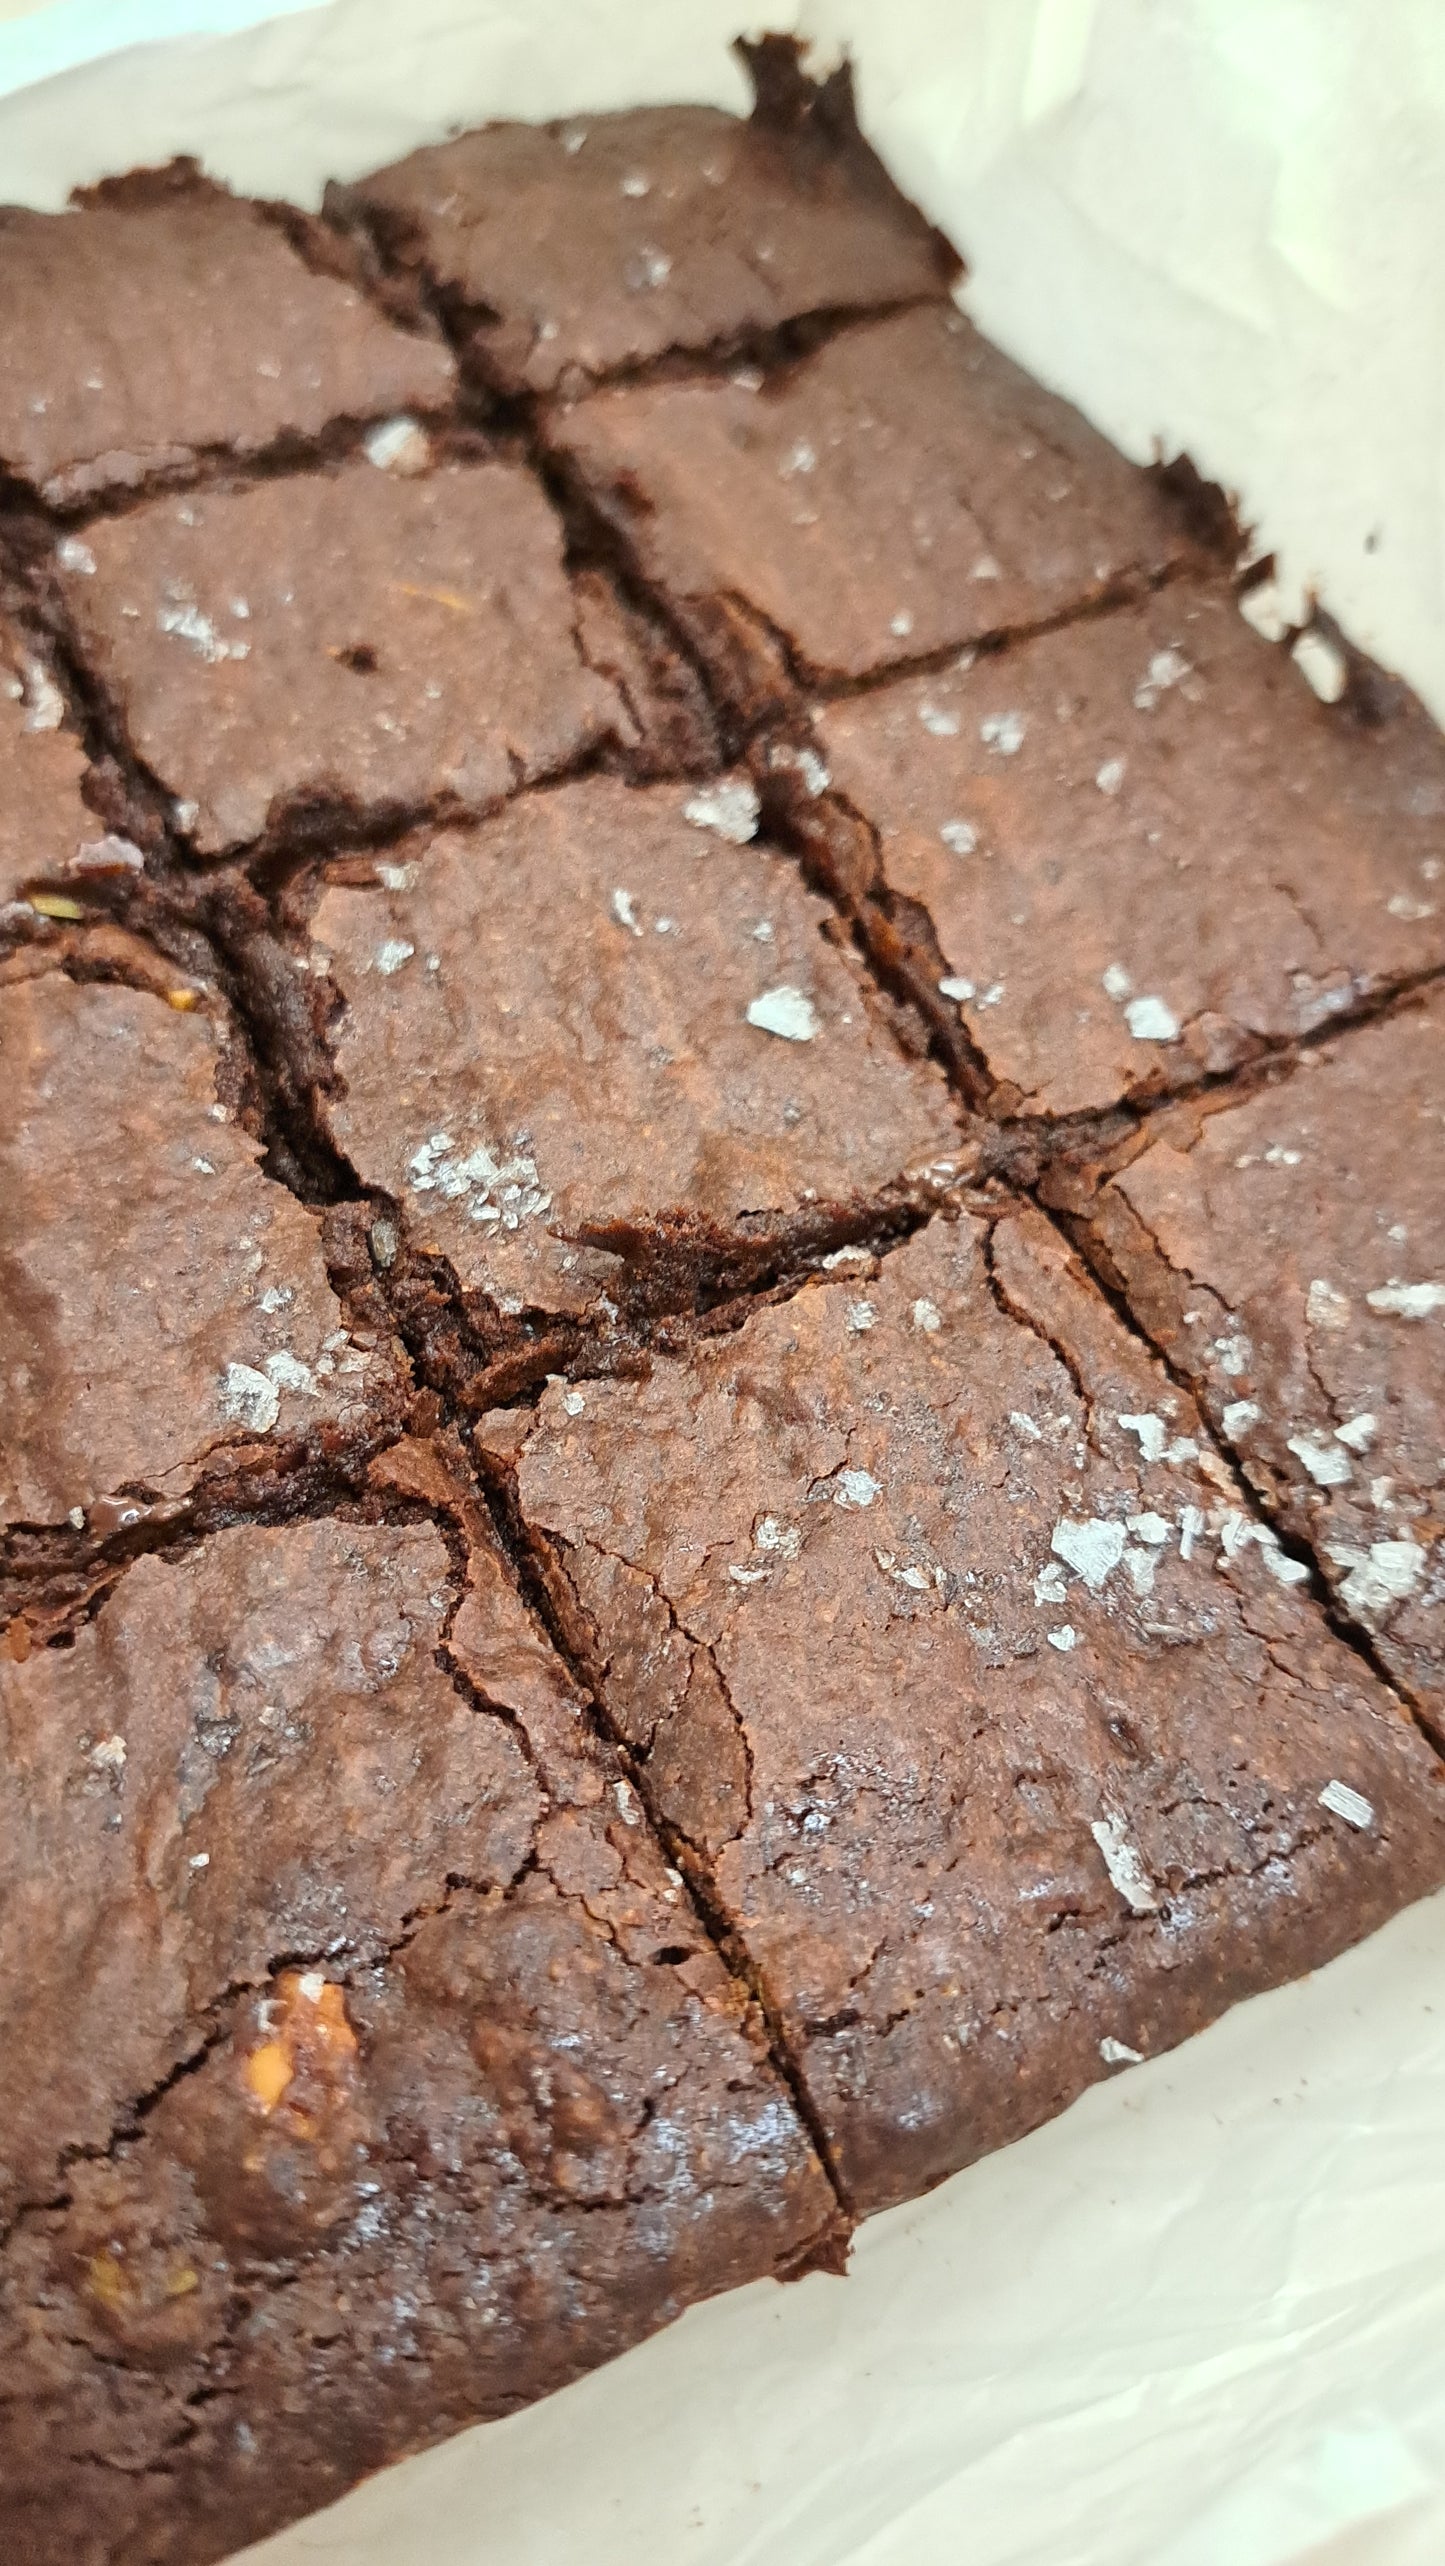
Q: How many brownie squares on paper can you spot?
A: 11